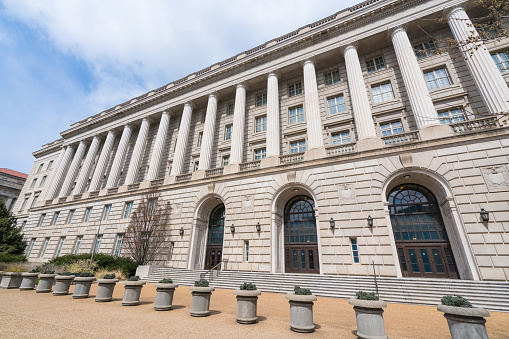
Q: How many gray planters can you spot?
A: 13